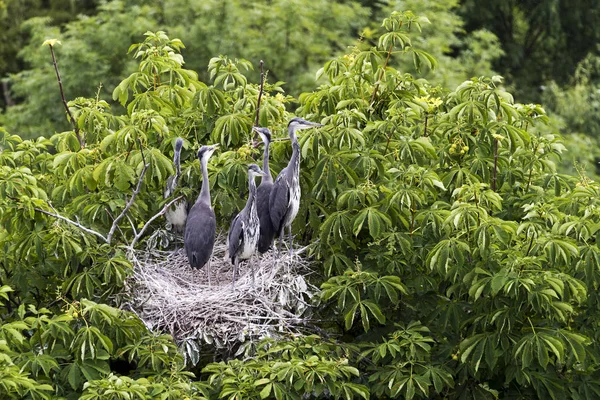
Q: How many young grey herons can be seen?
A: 5